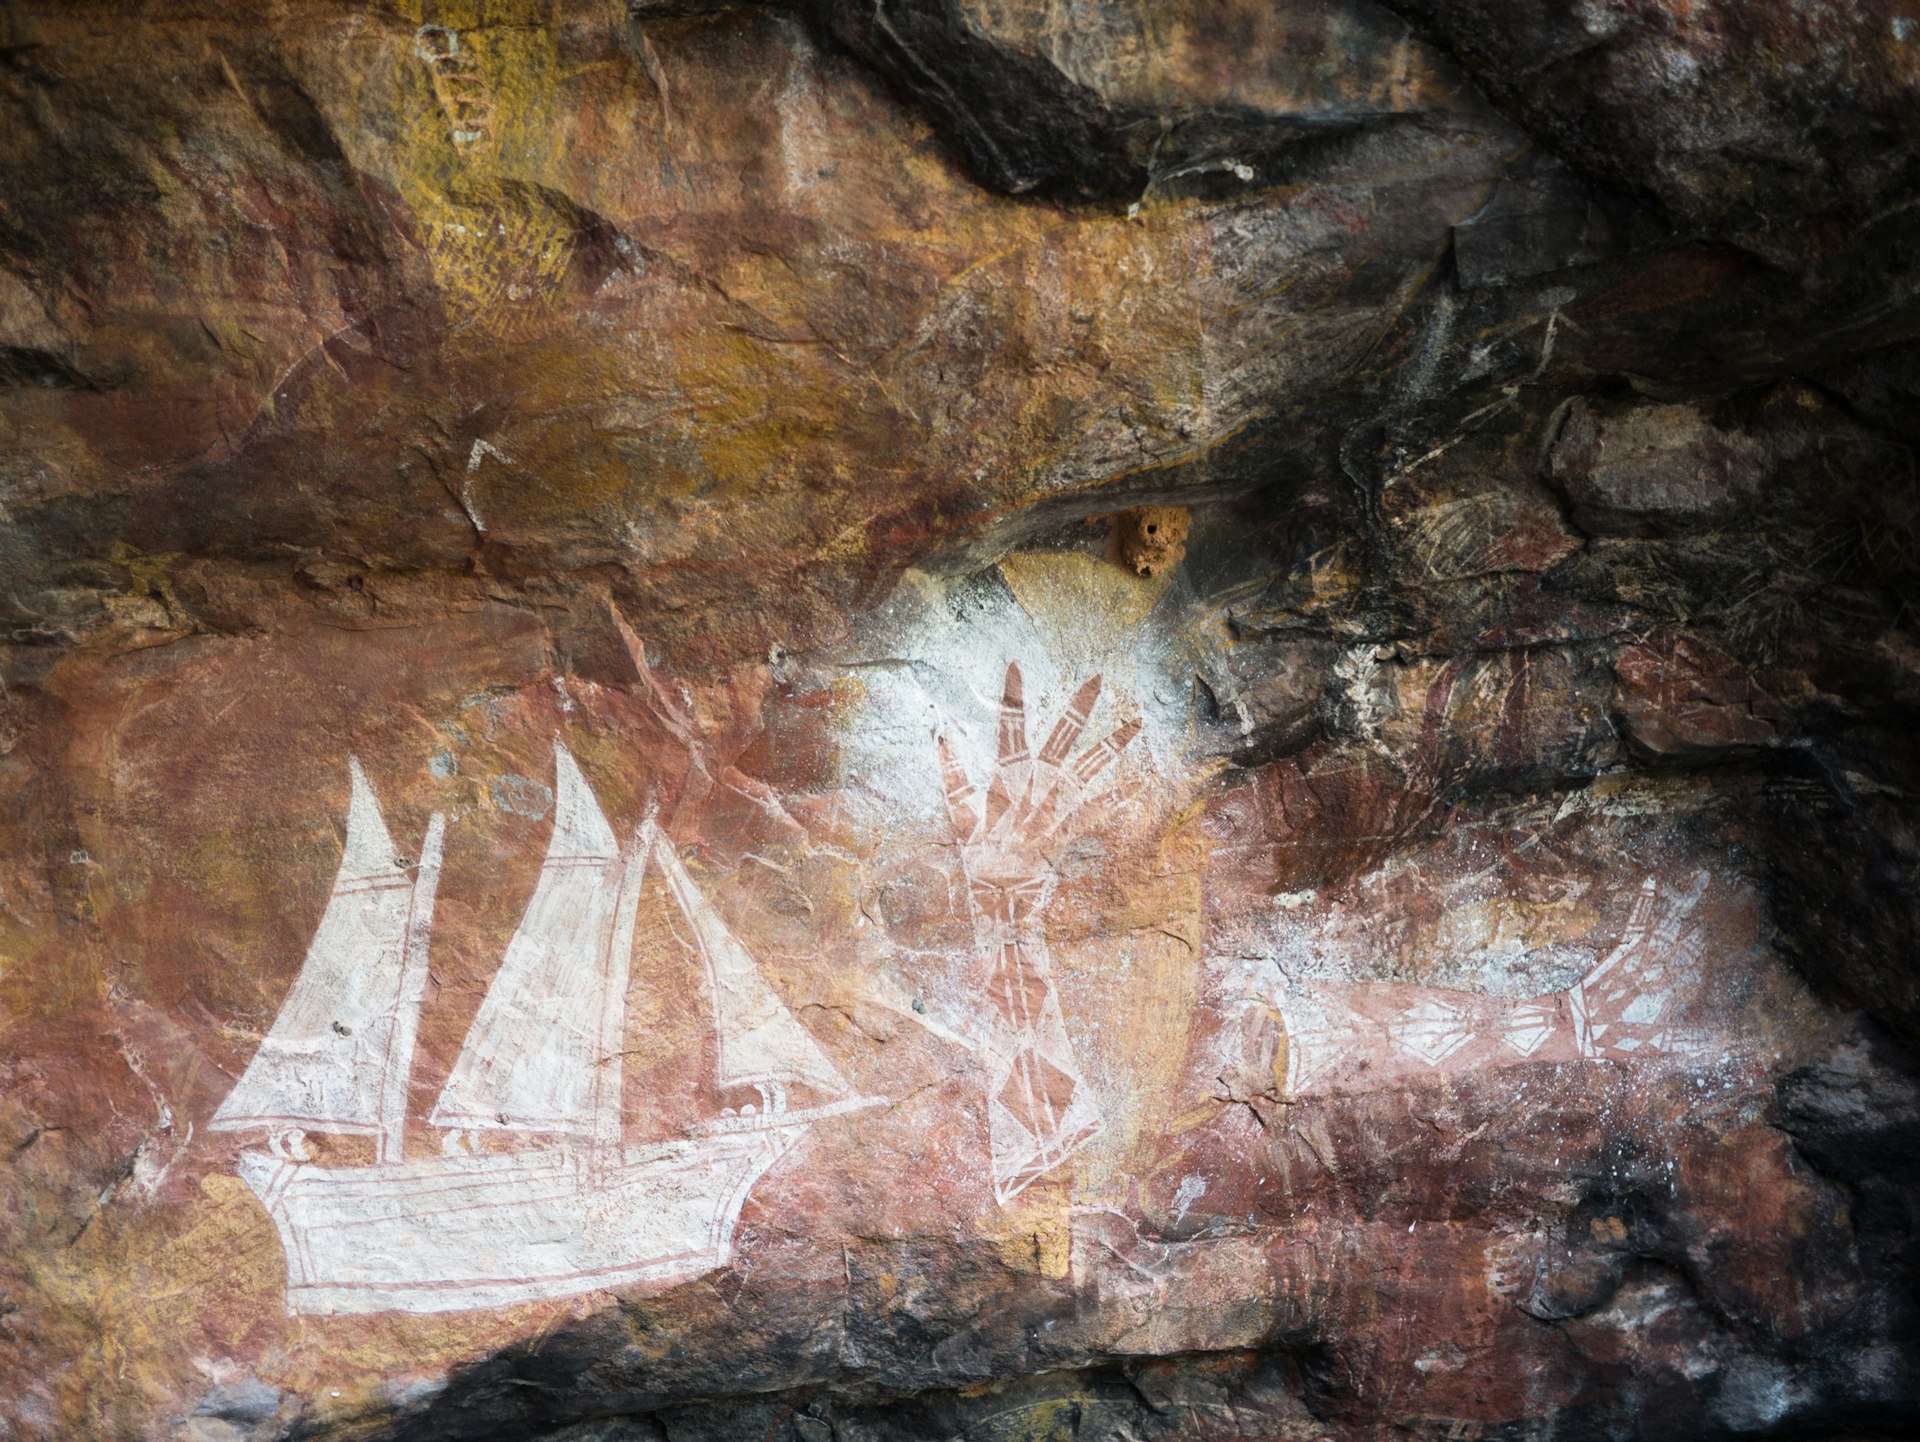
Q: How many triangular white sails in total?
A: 3